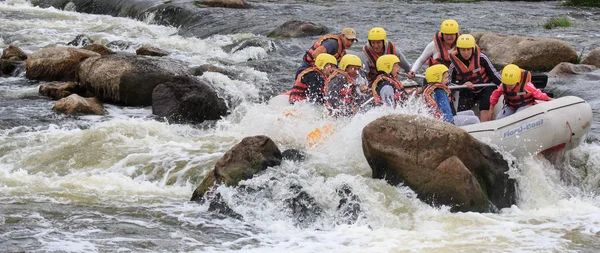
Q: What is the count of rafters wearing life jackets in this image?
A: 9